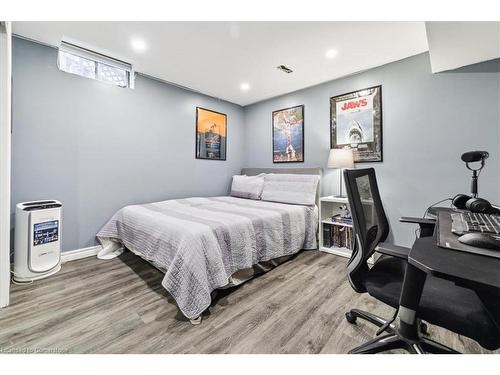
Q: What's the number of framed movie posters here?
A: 3